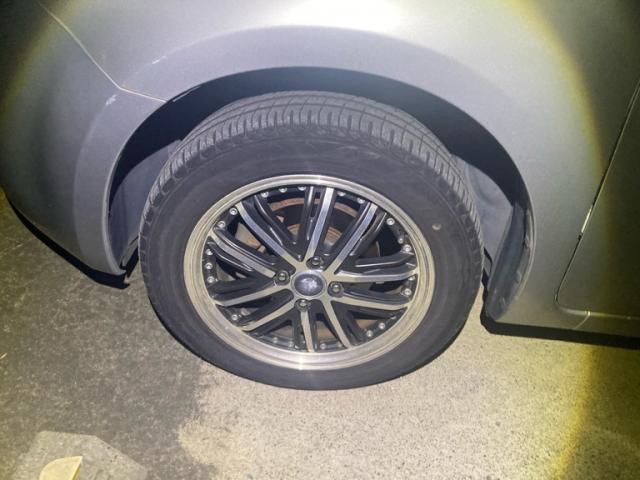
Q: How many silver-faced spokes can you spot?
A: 10